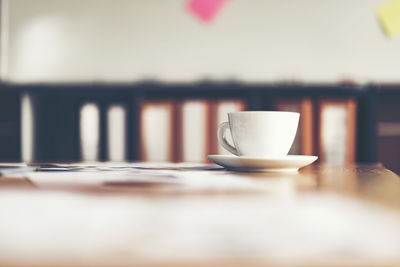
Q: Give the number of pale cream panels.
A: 7